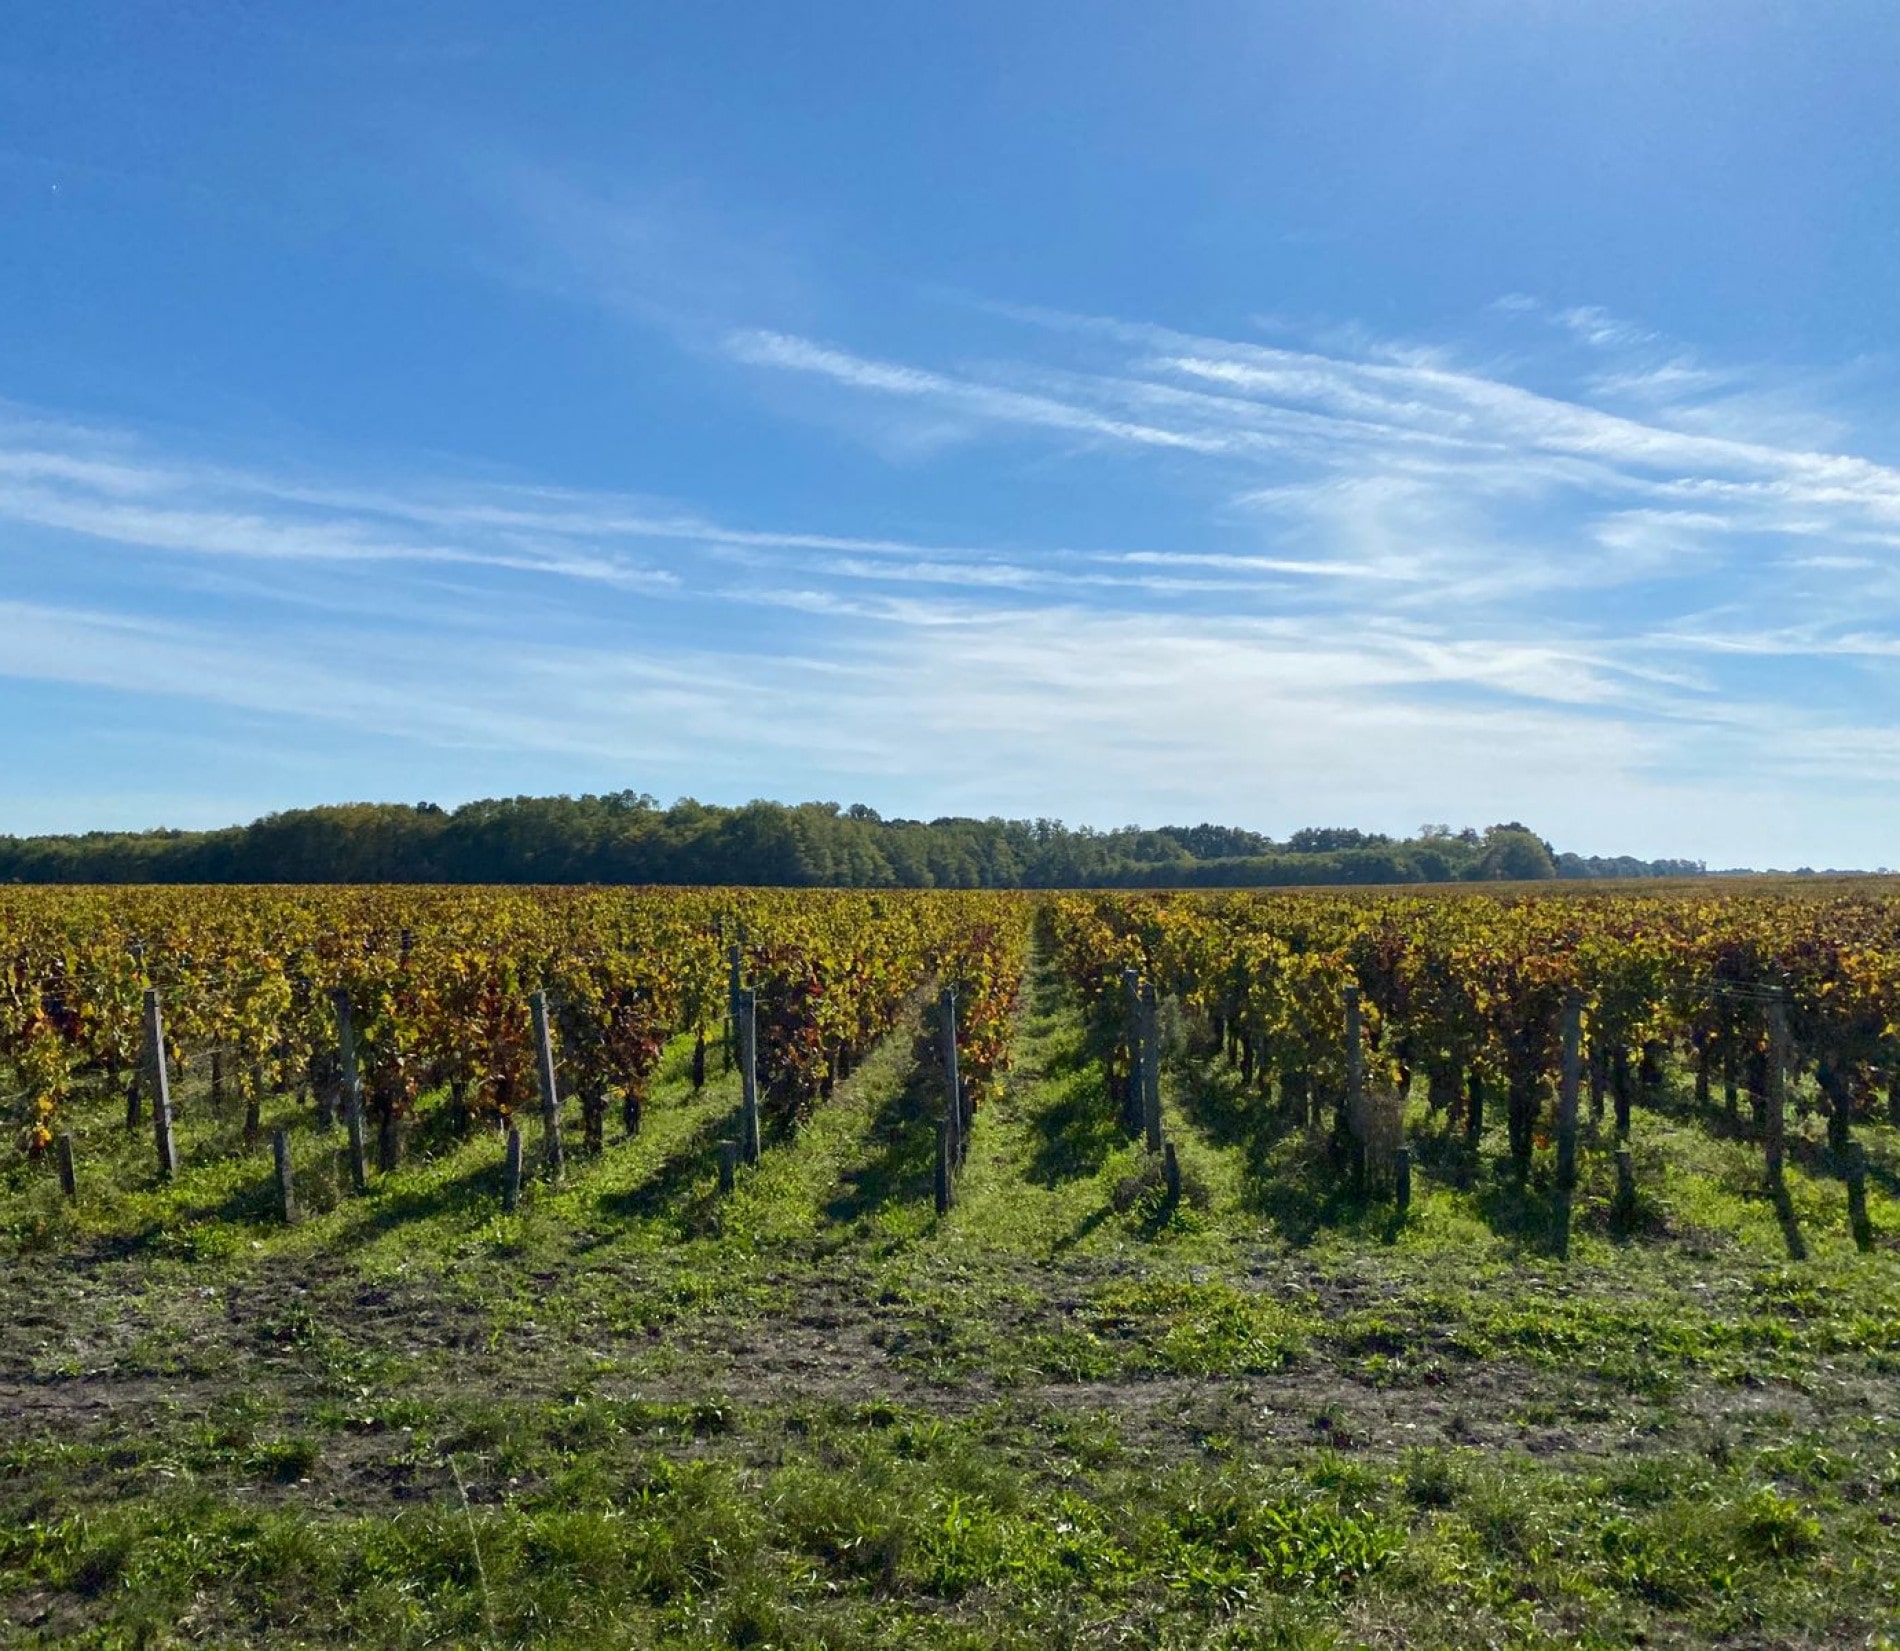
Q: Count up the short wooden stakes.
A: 9